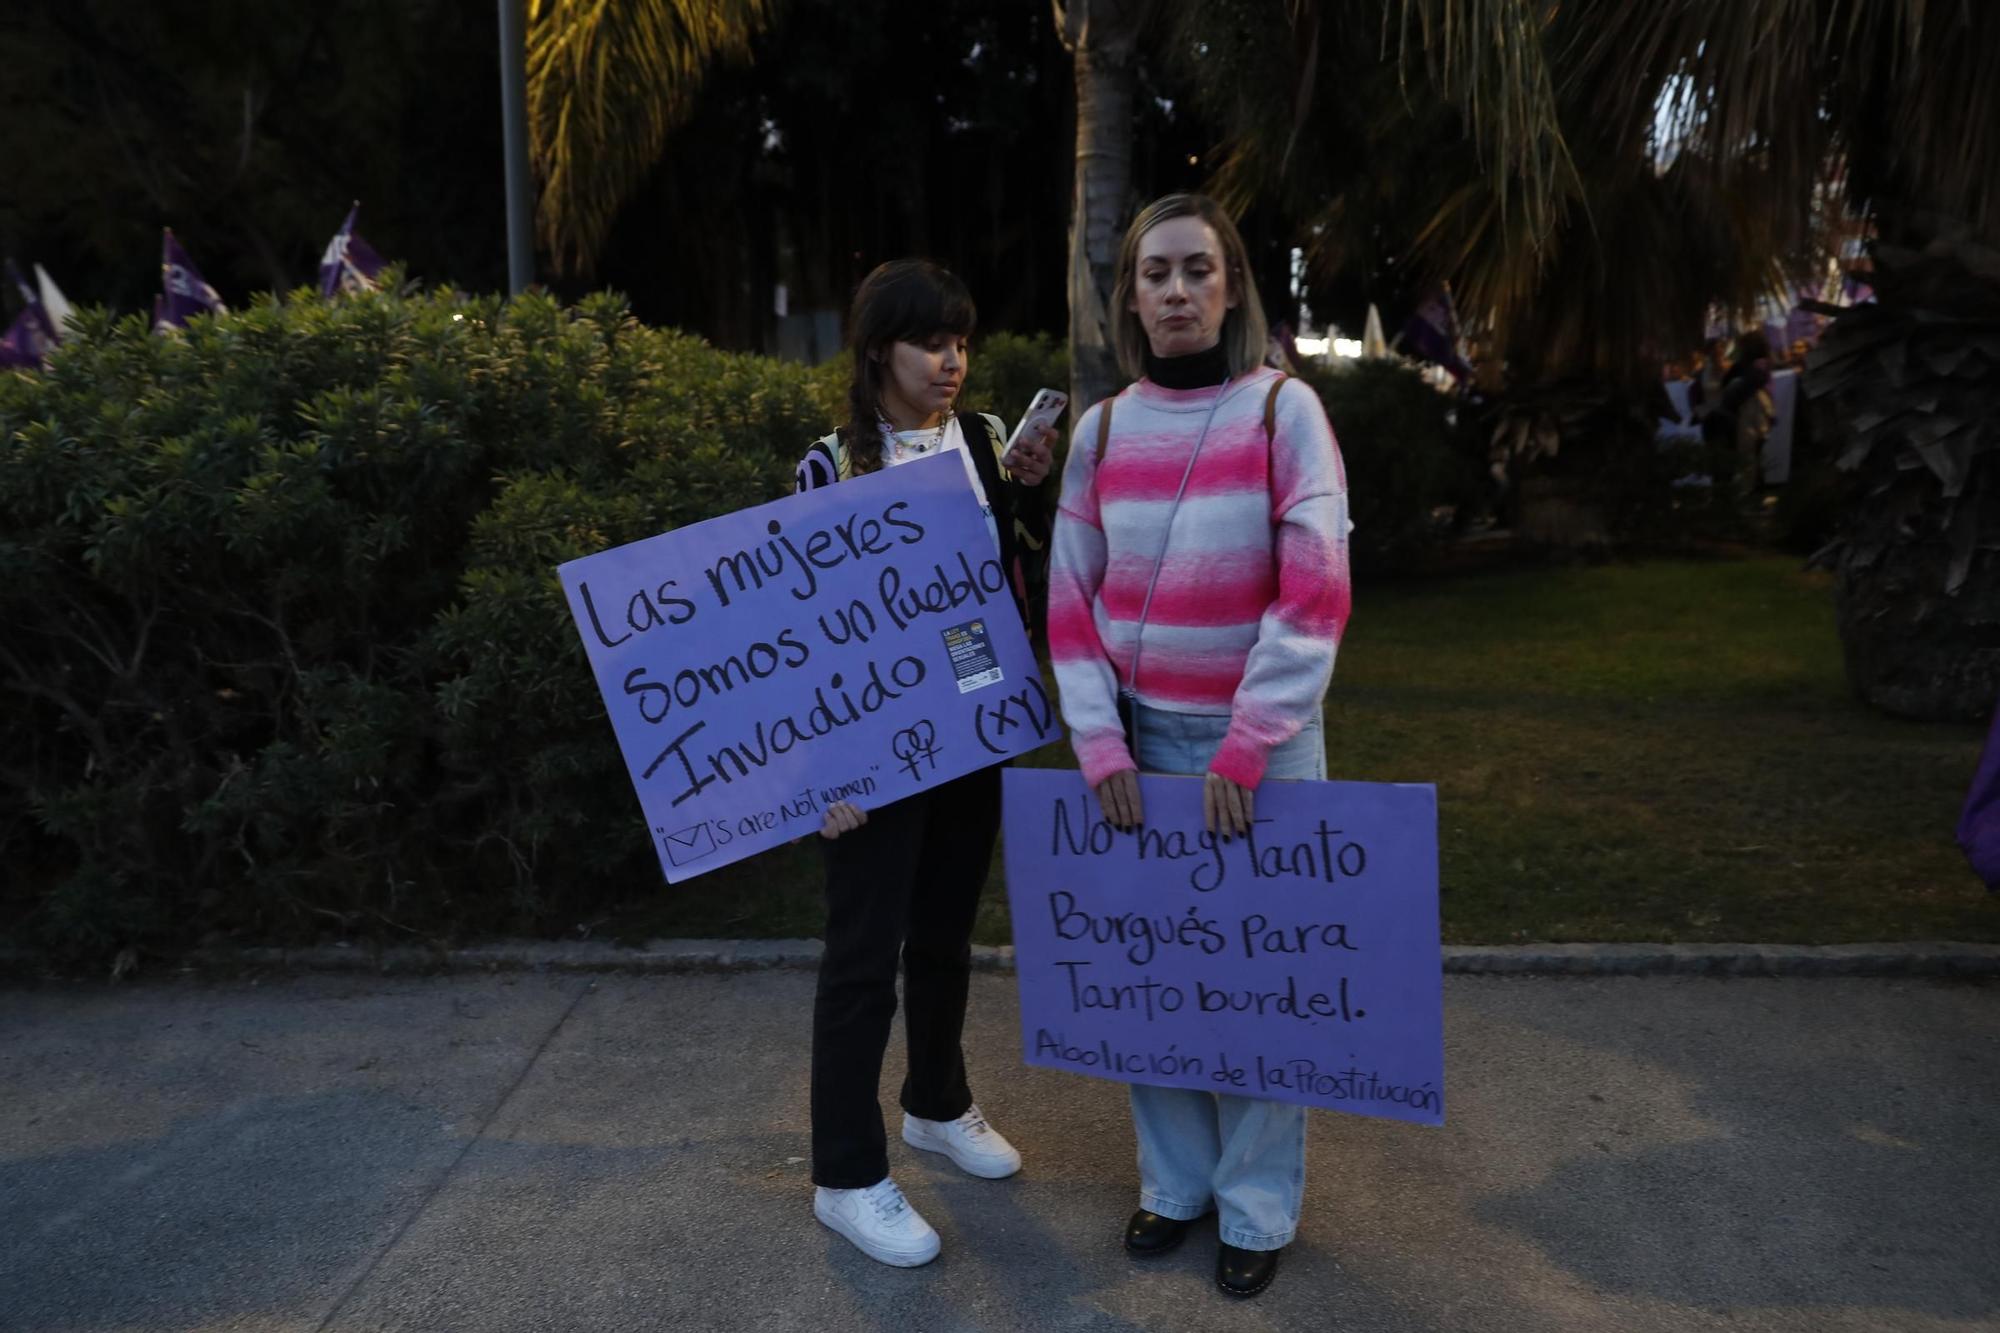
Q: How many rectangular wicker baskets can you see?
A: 0